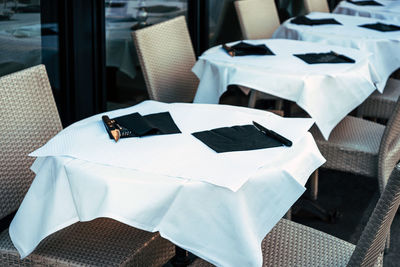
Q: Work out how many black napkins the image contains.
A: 7